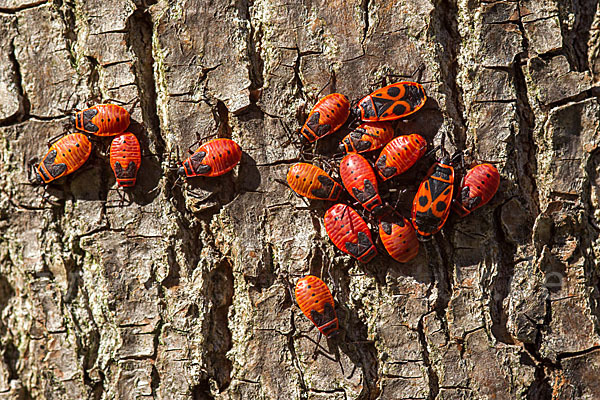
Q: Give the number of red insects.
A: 15